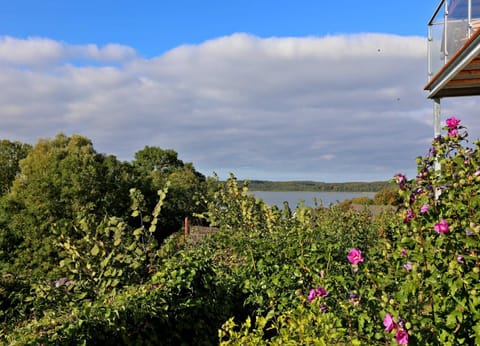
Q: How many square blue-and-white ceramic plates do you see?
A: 0